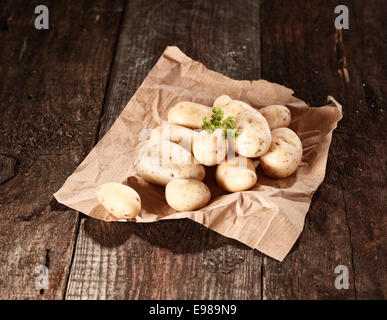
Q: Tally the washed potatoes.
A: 11